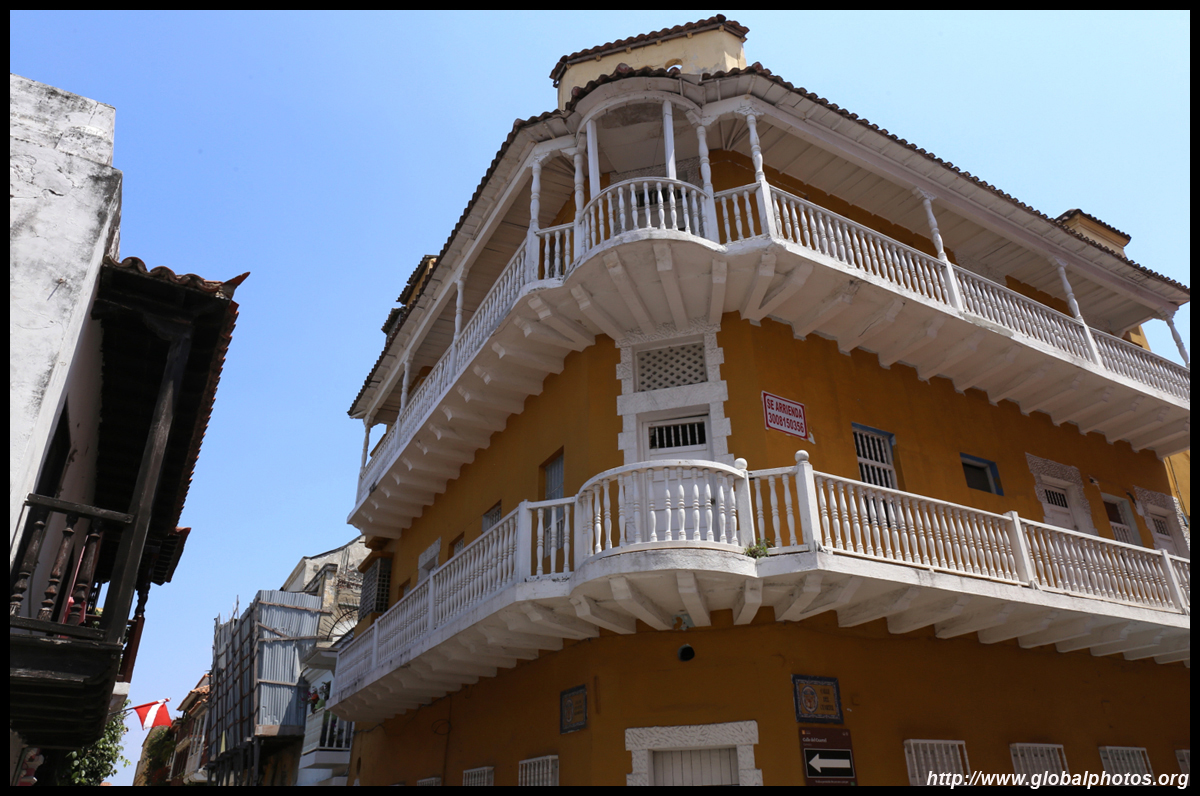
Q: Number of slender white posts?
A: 12